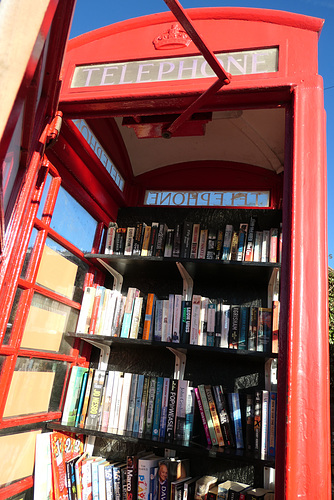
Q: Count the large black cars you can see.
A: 0